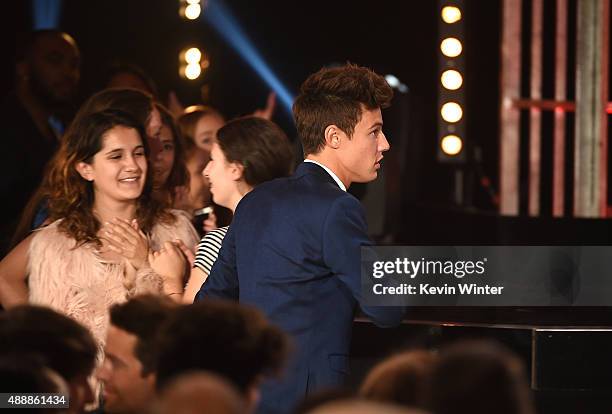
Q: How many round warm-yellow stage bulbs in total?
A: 9